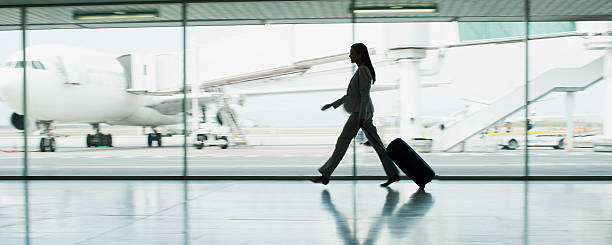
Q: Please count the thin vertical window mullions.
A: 4